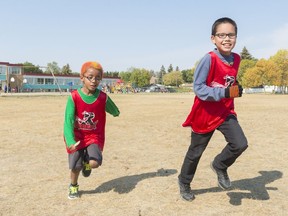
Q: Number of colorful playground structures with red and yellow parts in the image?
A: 1